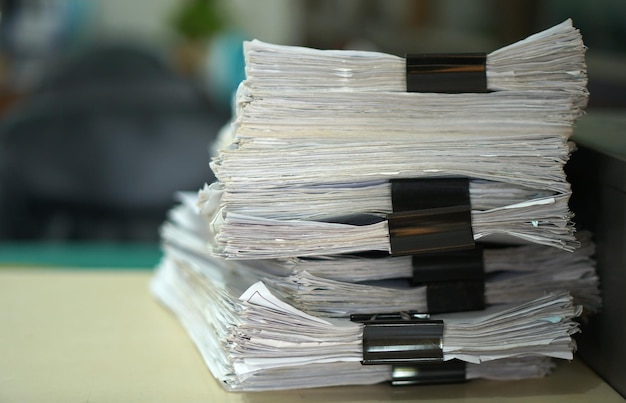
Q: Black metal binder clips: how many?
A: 7